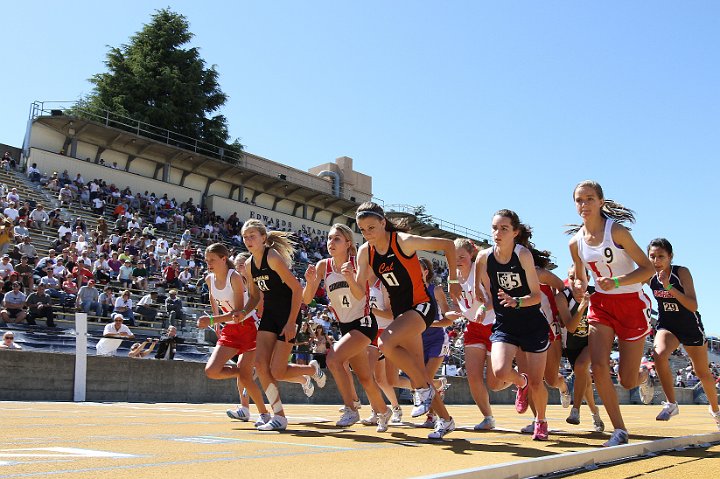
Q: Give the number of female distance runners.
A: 13